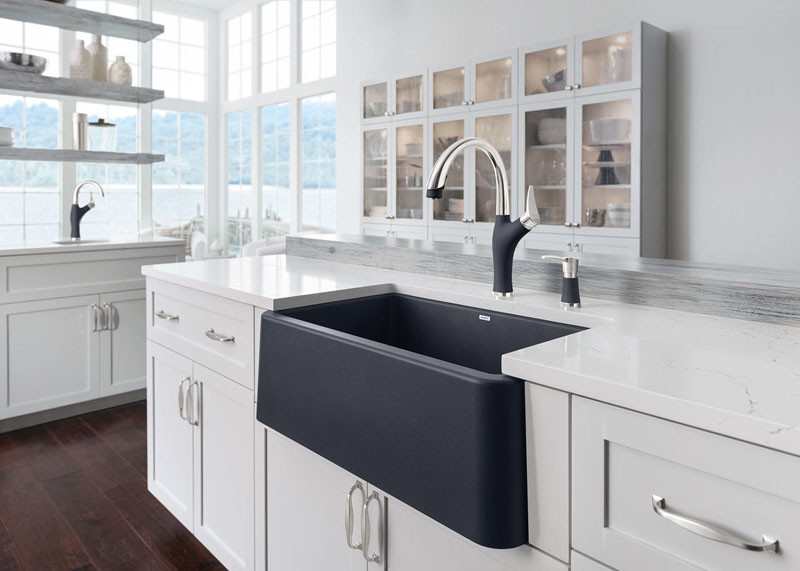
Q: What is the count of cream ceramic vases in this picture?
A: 3